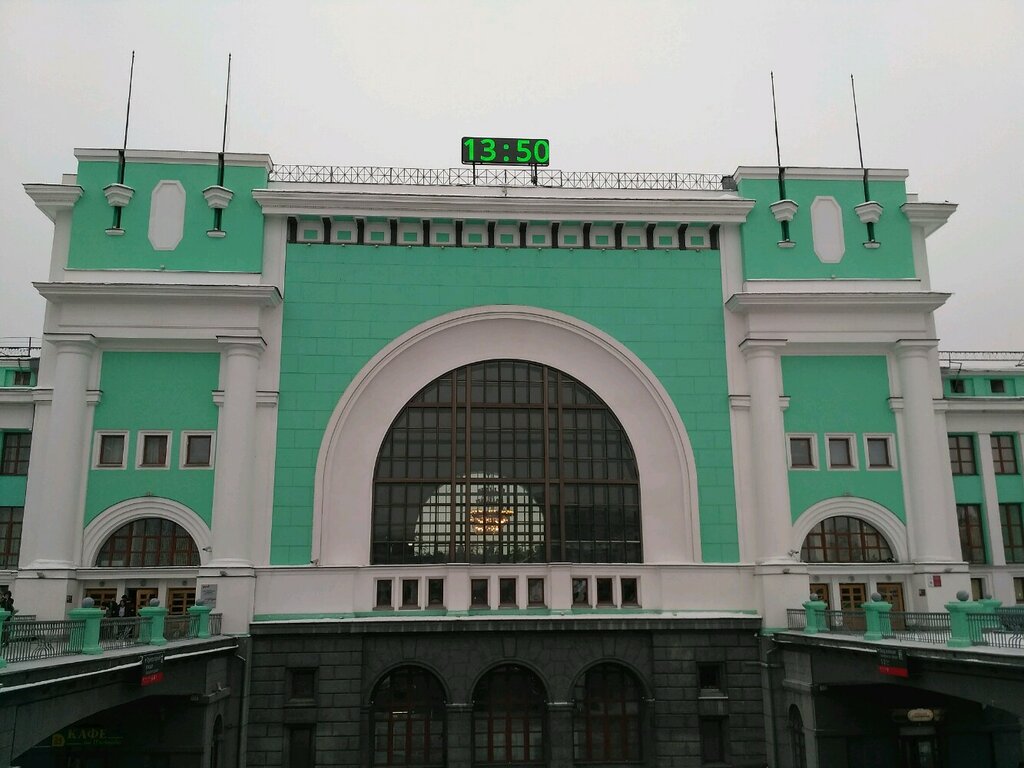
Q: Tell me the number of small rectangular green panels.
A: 13